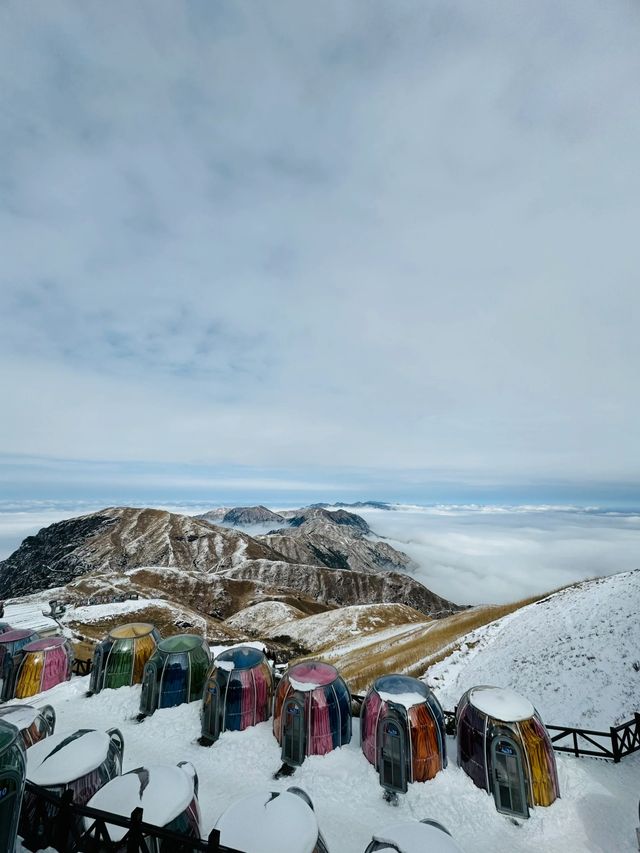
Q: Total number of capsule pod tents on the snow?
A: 15